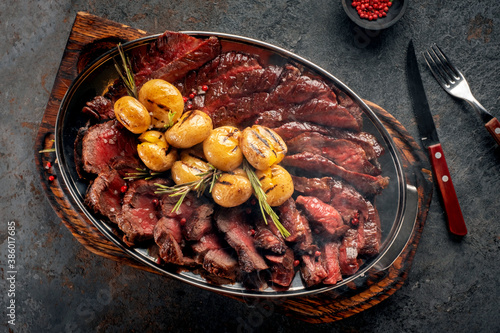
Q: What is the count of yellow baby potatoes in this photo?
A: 9